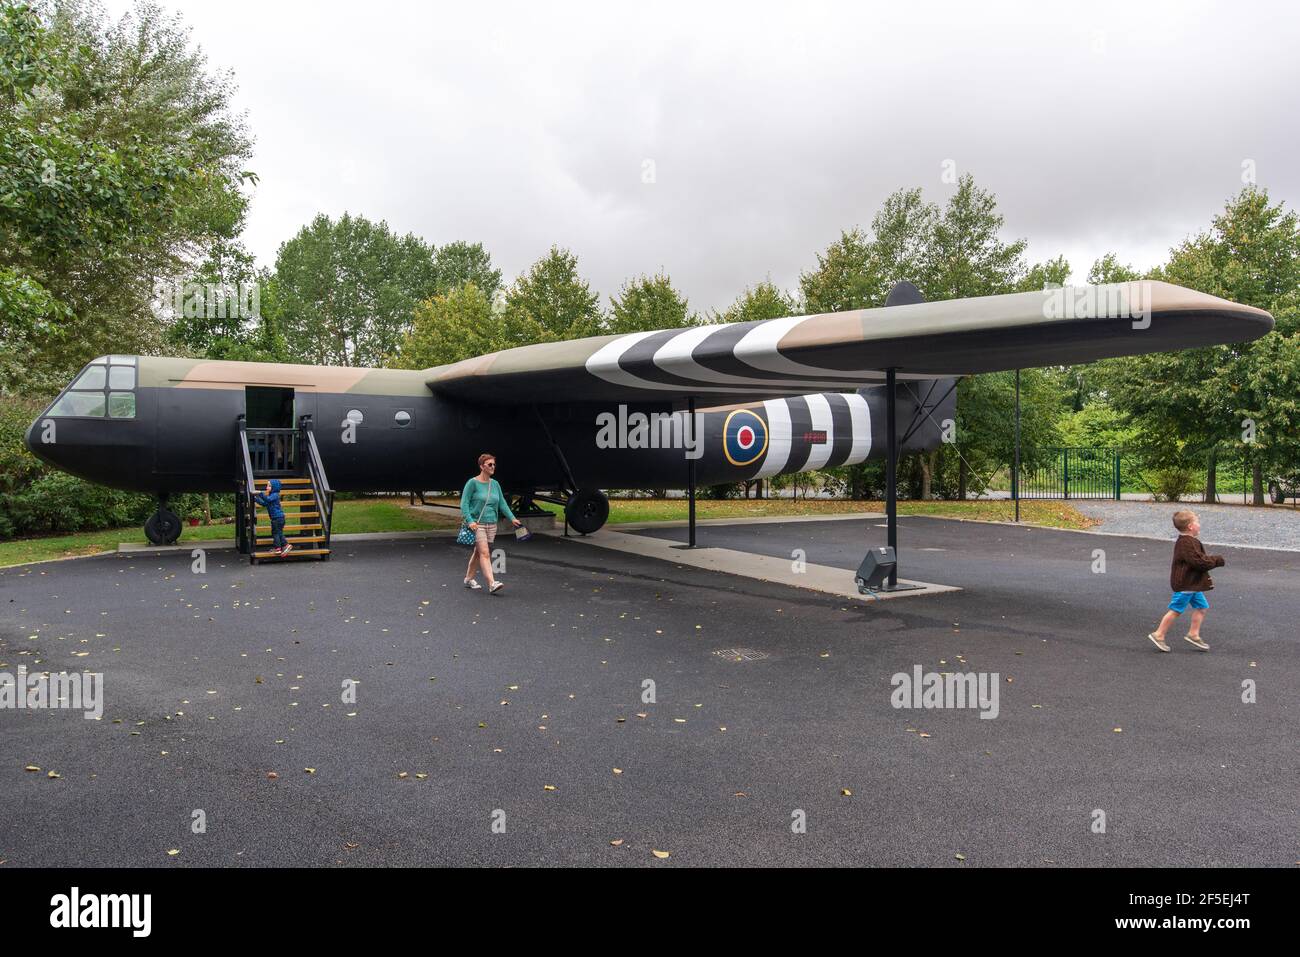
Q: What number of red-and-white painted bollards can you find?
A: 0